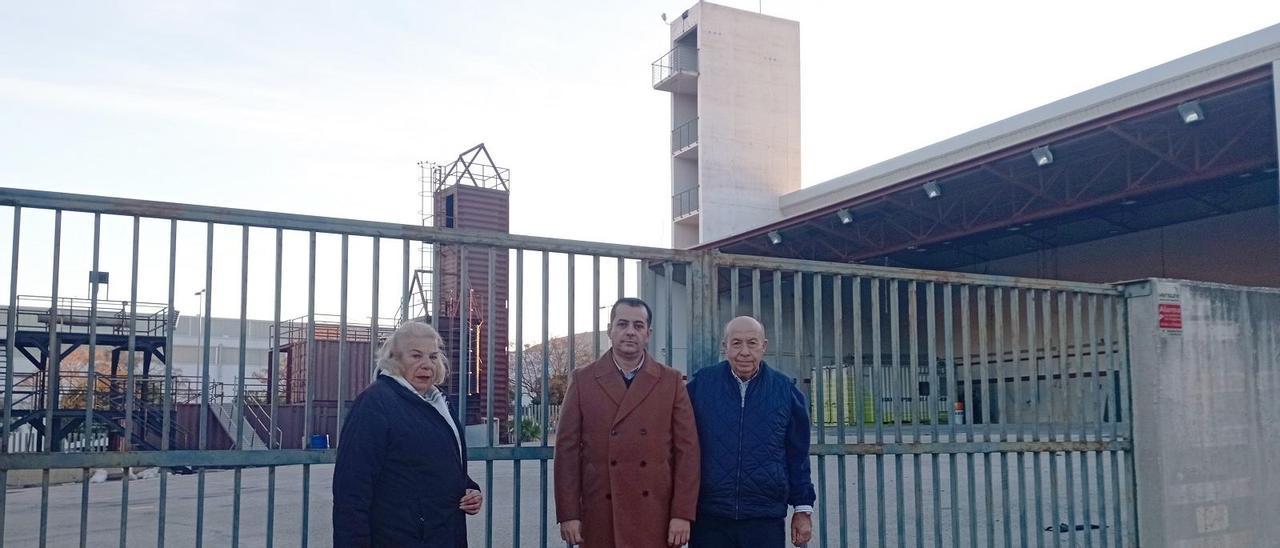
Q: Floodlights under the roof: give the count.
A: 5